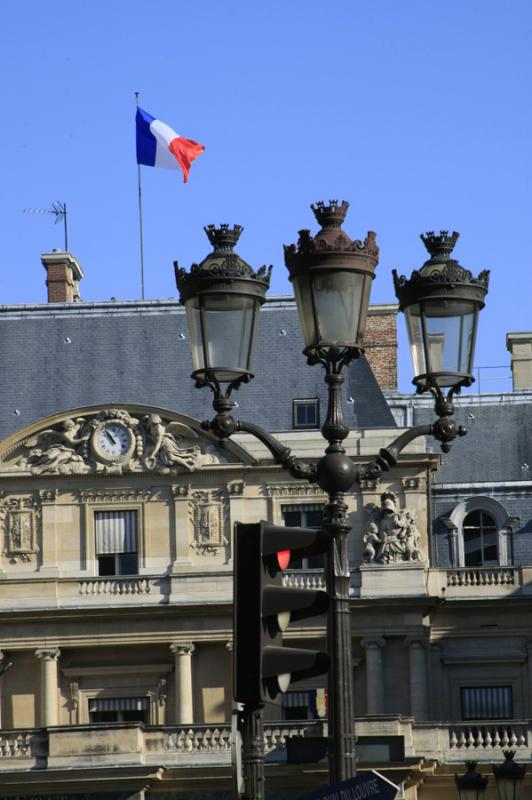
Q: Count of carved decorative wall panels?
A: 2